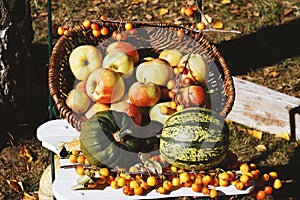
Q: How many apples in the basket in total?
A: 14